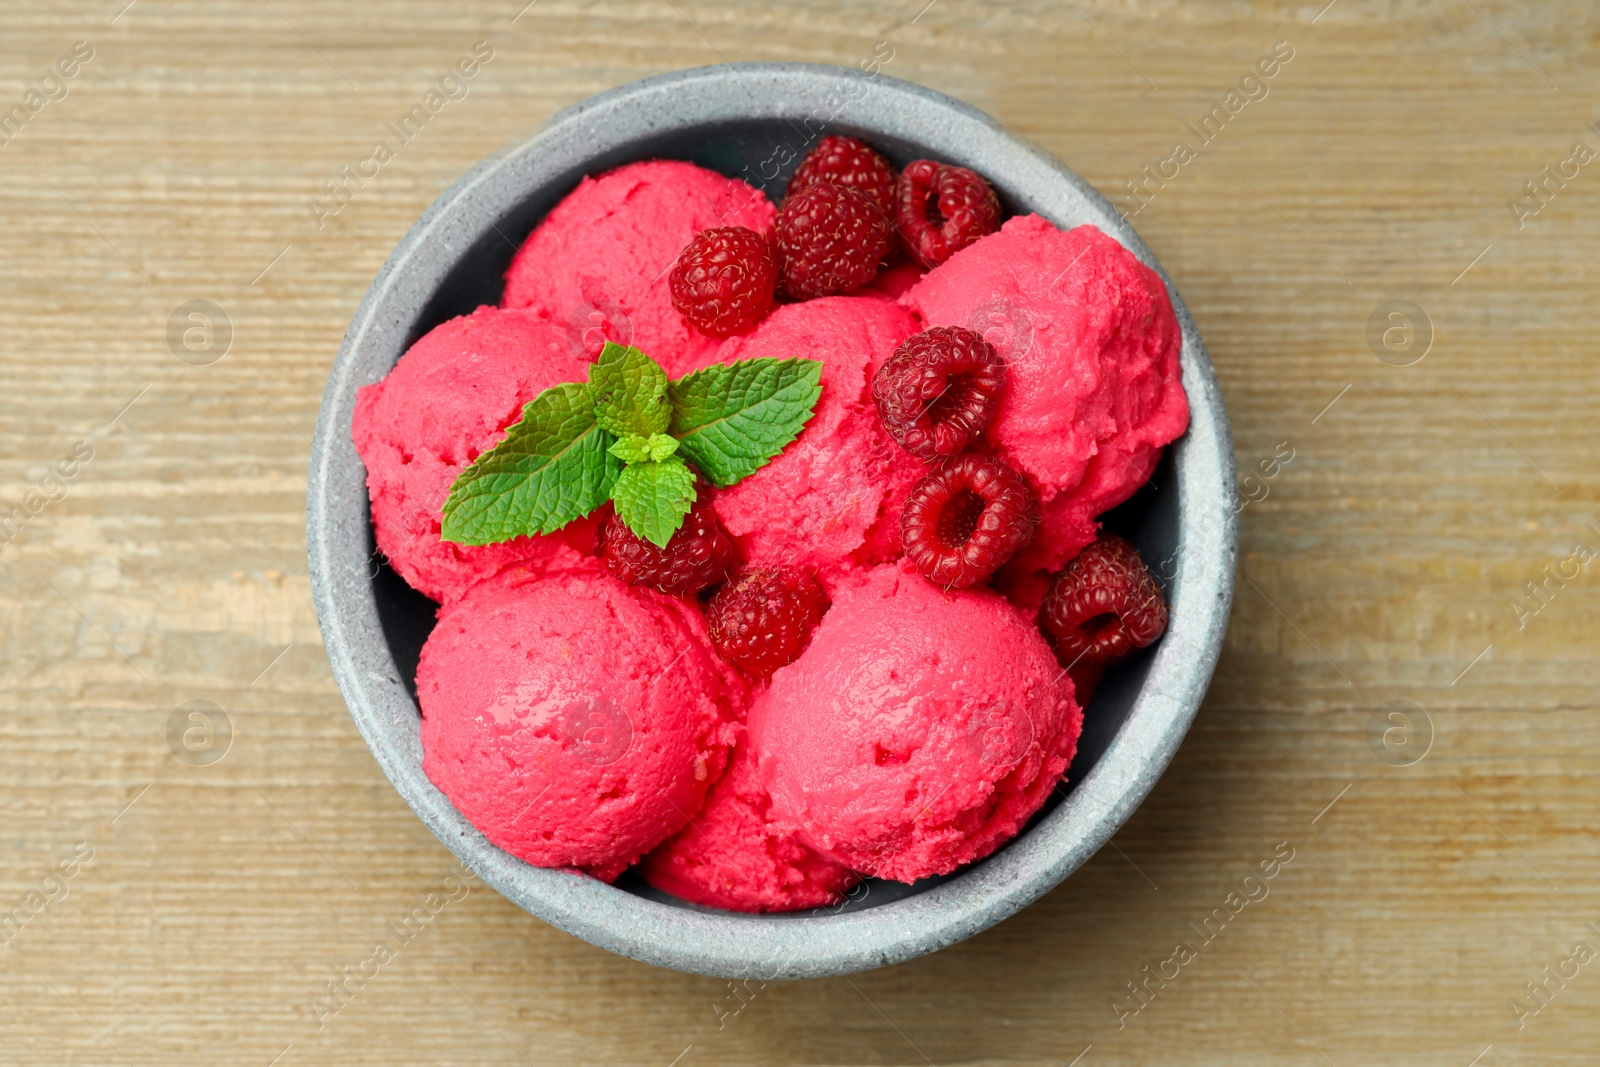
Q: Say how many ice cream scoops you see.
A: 7